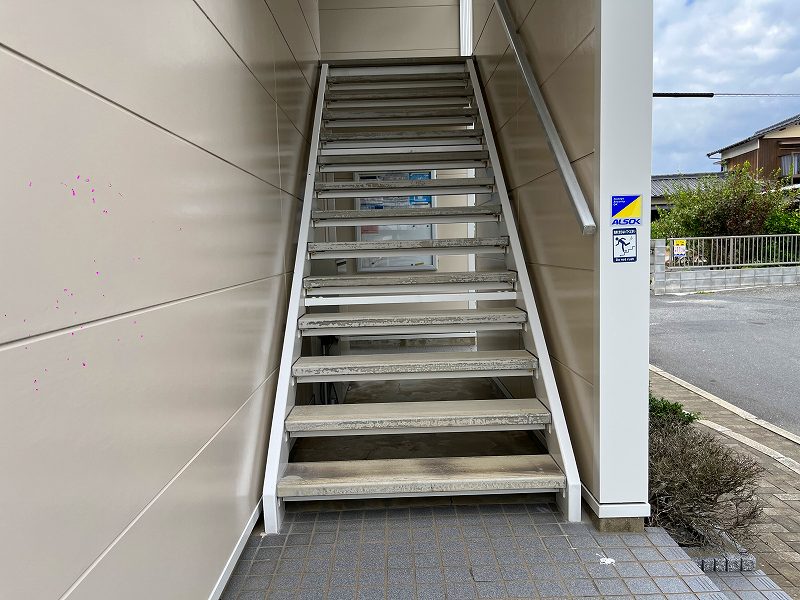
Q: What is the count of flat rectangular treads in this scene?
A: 13